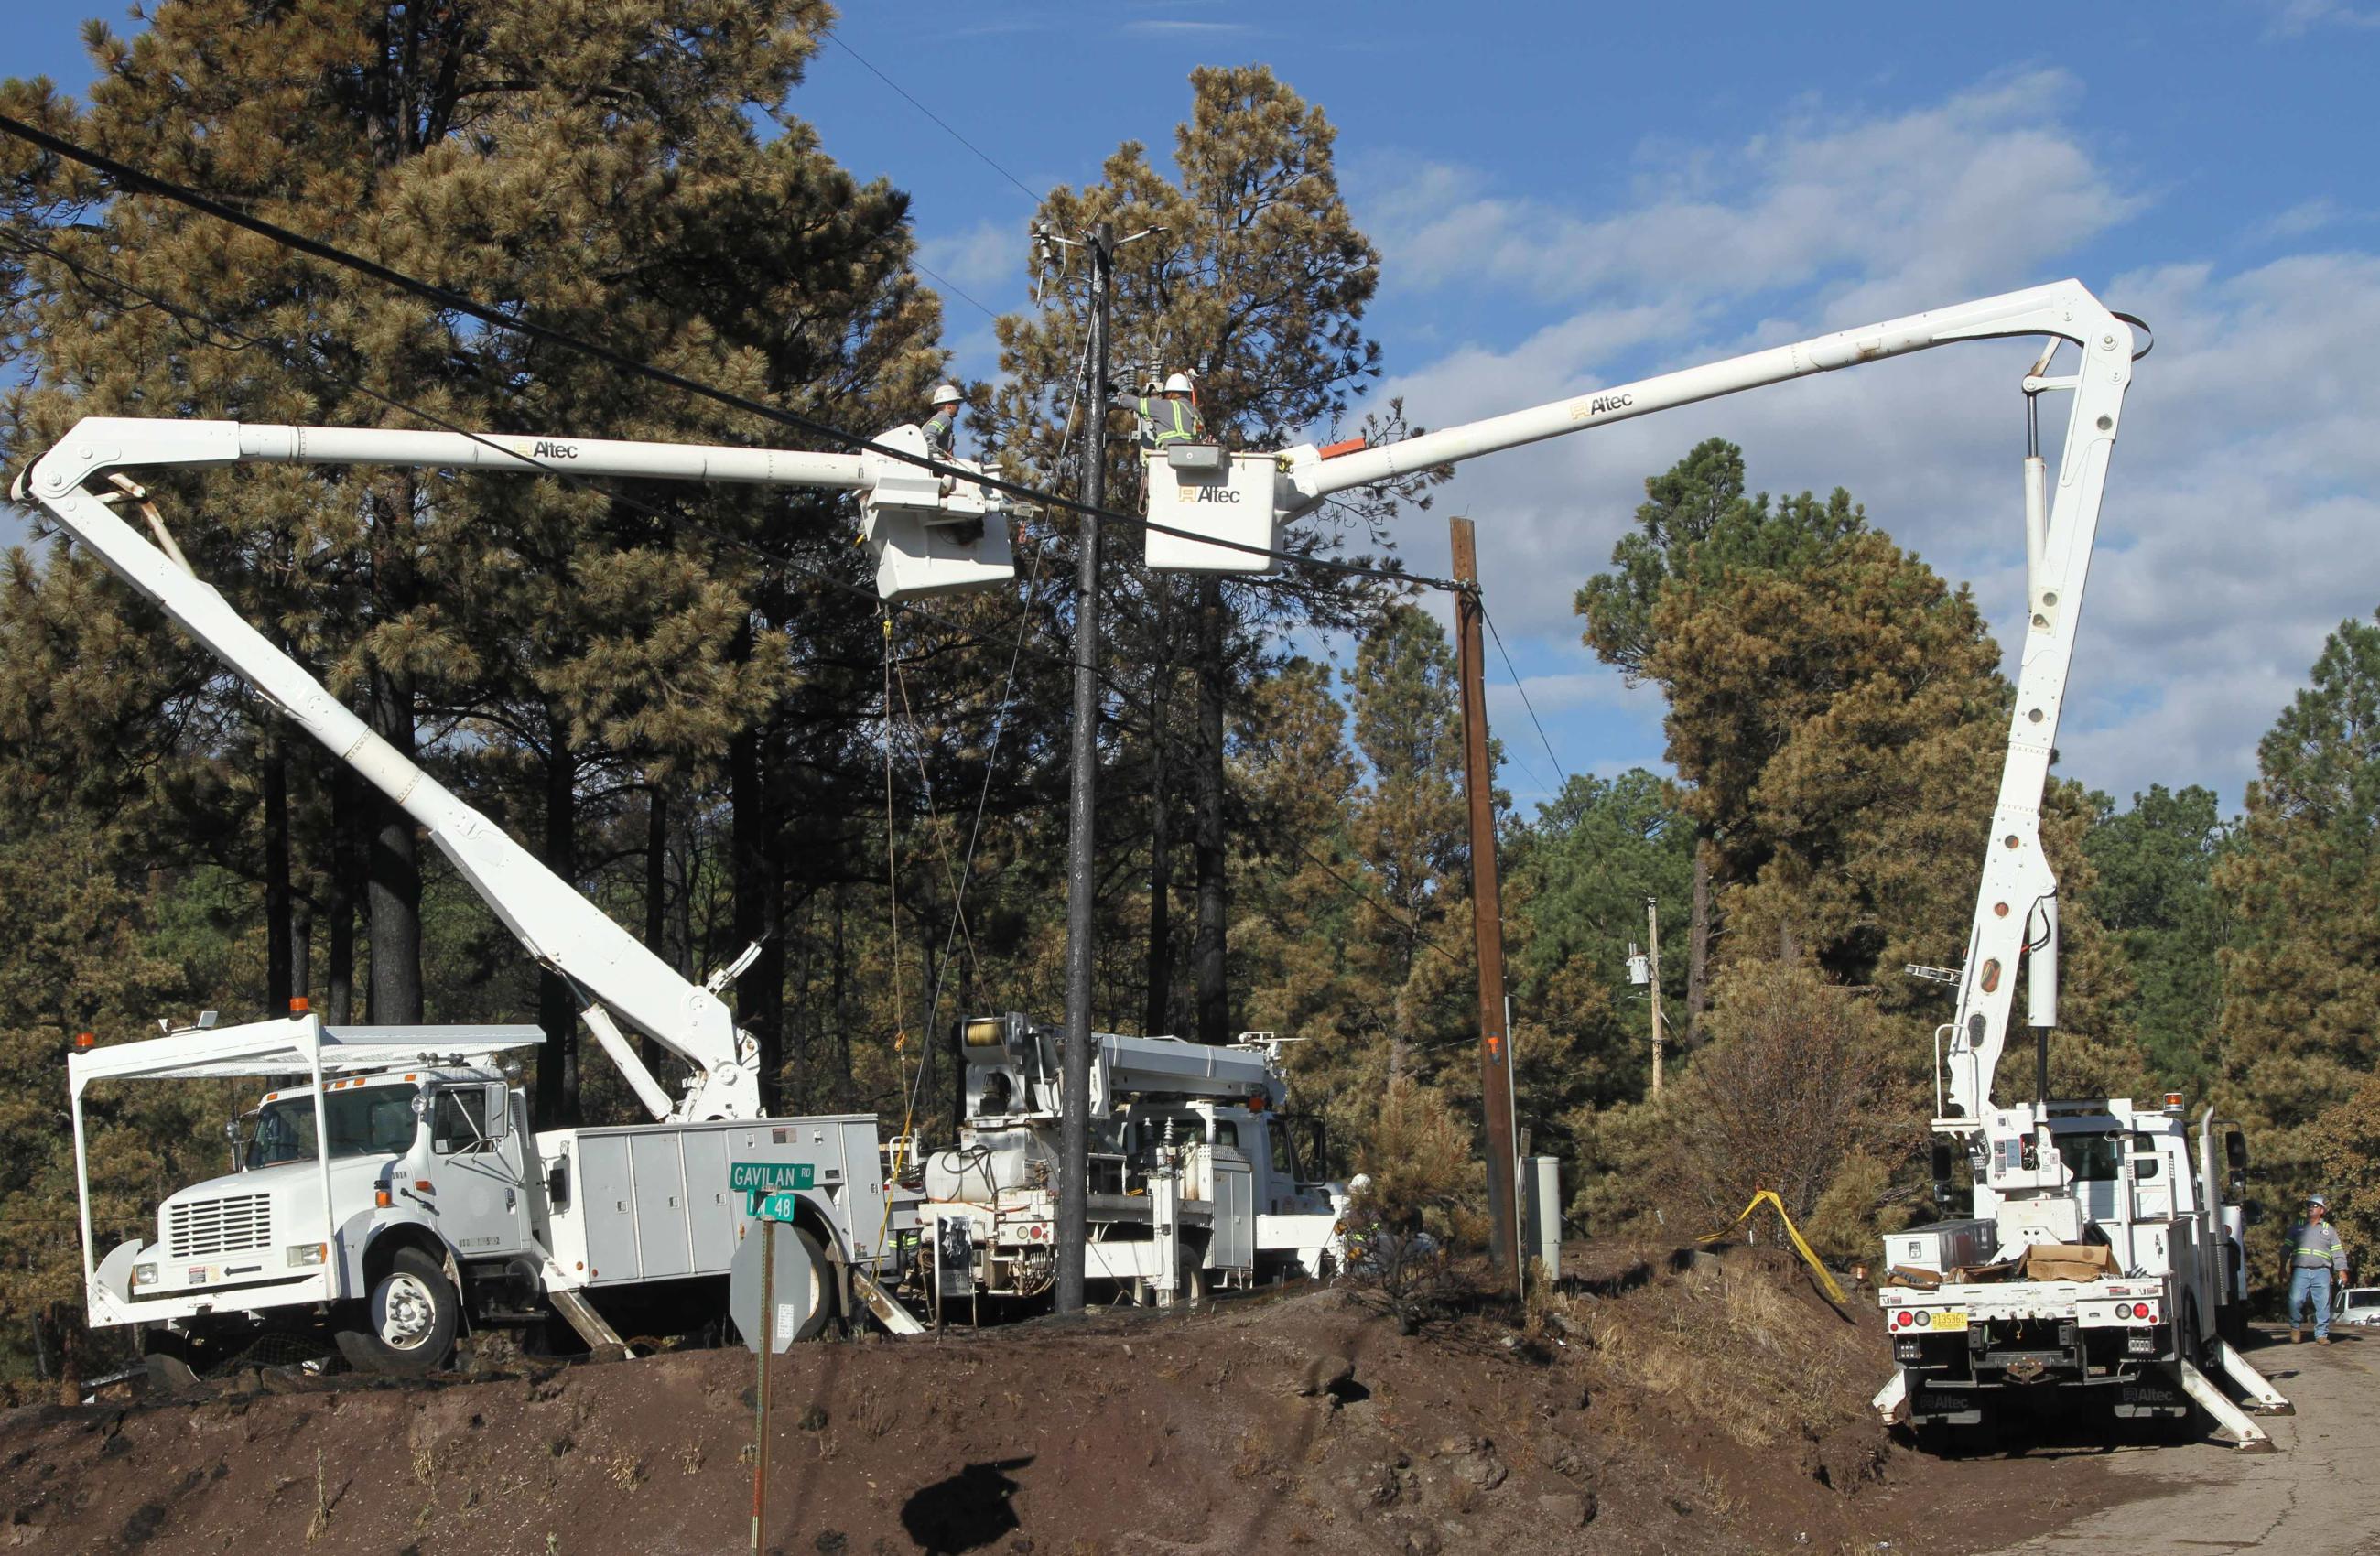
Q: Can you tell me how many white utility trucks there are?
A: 3